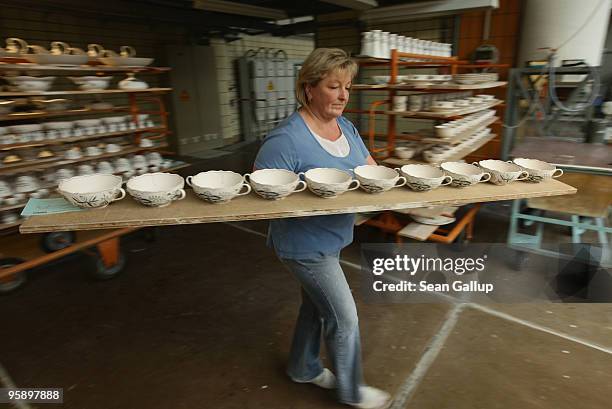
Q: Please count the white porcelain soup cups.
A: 10